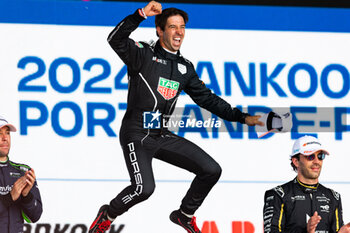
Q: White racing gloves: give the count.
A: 0